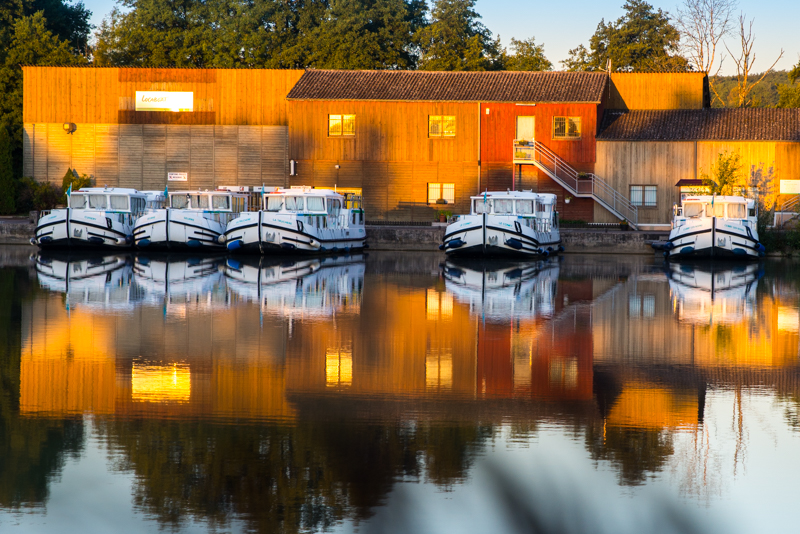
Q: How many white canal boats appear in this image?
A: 5